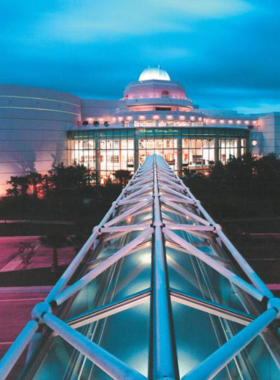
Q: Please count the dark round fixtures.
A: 3